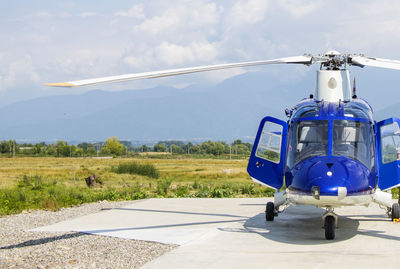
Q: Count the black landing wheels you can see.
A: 3